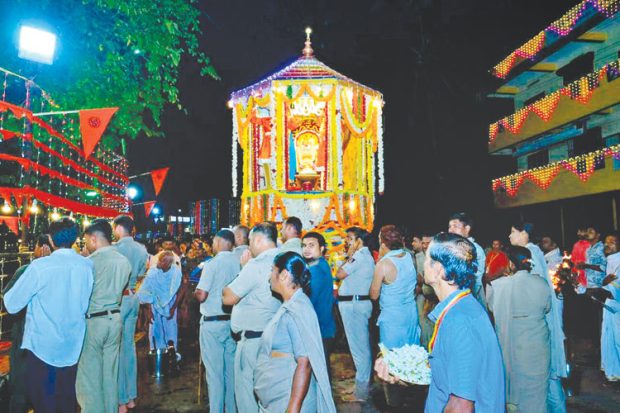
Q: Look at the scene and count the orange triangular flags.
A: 3